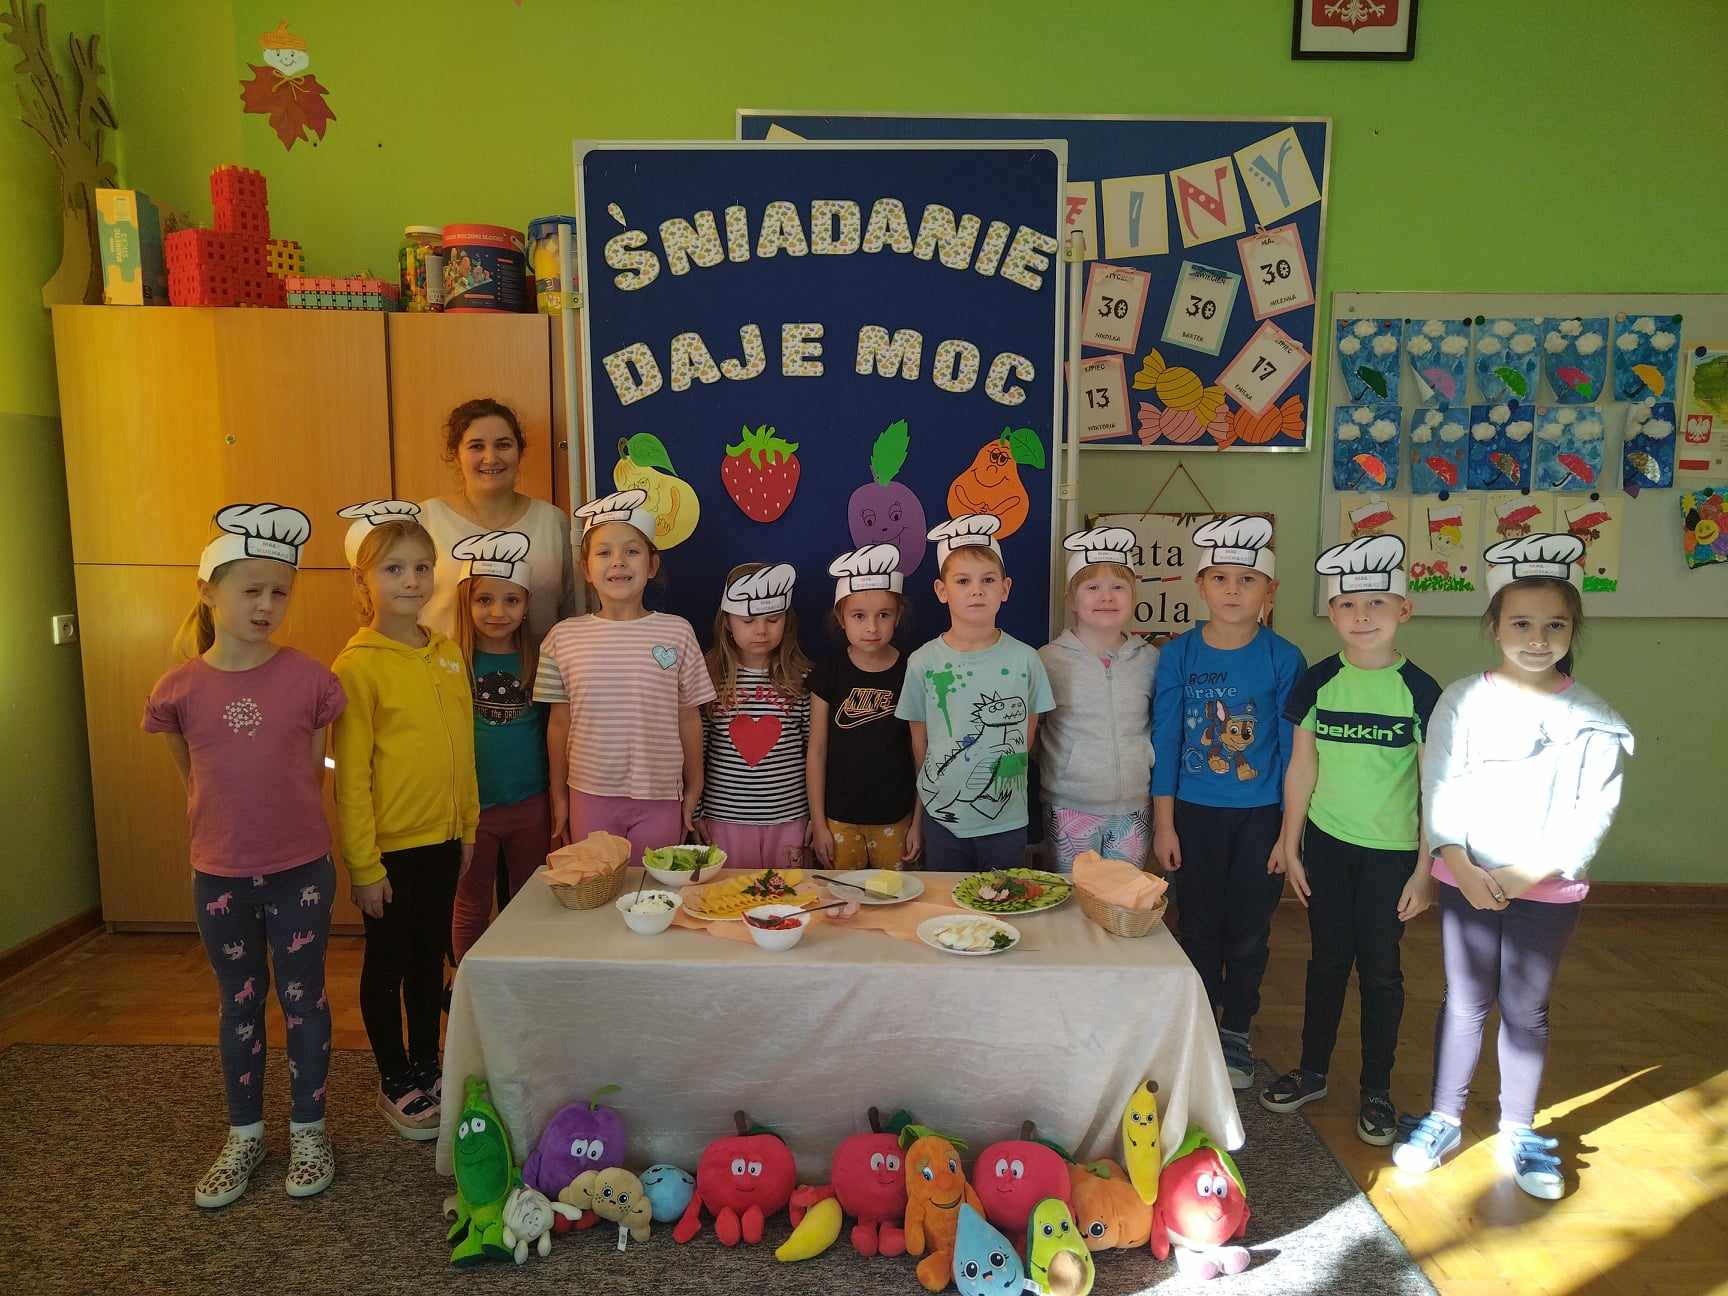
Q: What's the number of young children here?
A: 11